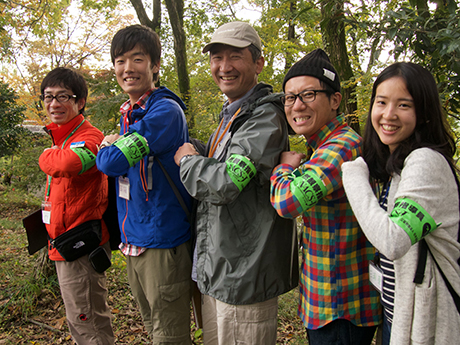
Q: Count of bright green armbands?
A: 5